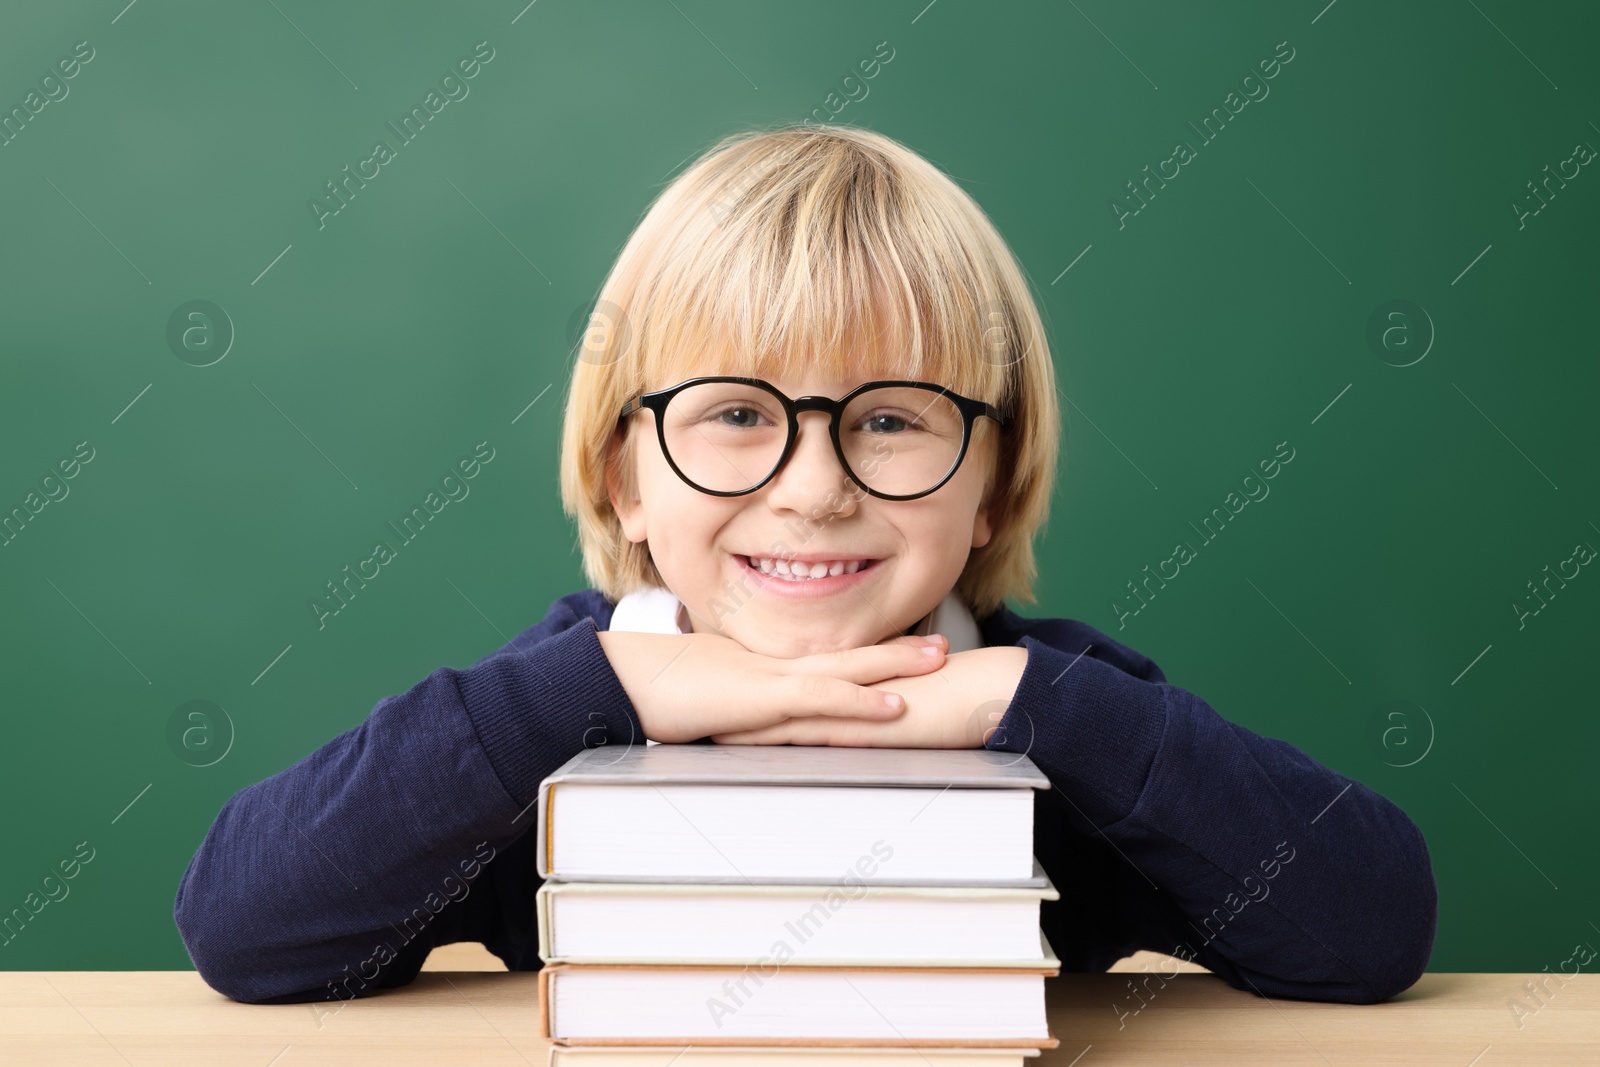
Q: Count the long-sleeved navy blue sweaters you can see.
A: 1